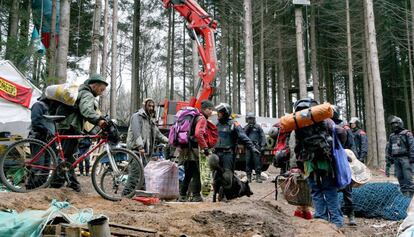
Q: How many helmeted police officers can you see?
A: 5